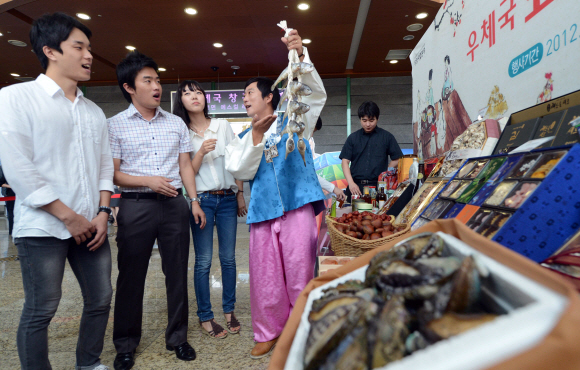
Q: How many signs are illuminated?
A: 1